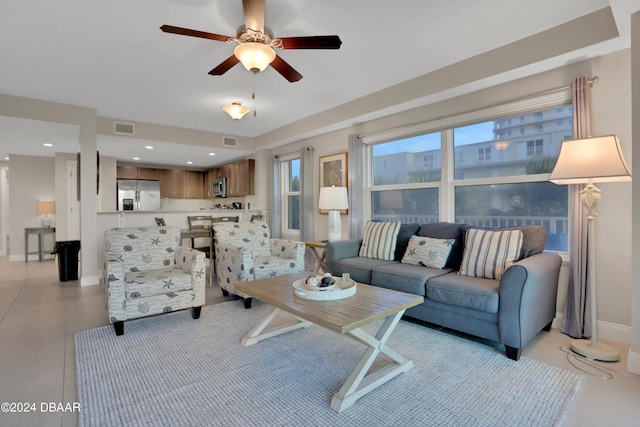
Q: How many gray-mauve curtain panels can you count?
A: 4